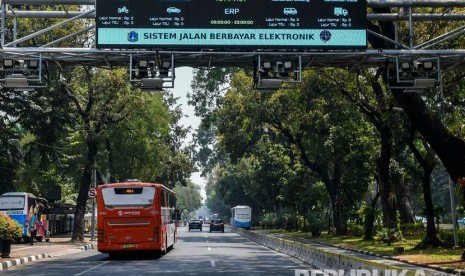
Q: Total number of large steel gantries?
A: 1